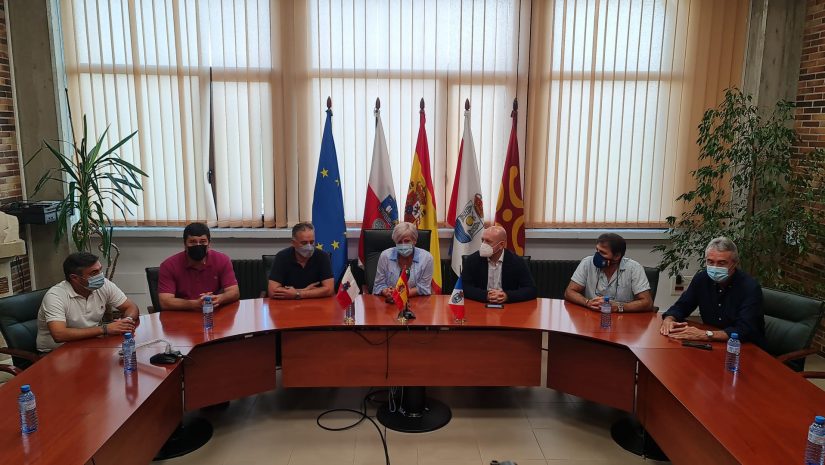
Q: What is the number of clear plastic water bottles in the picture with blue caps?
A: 6